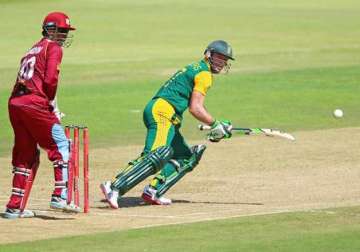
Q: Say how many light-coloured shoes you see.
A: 4